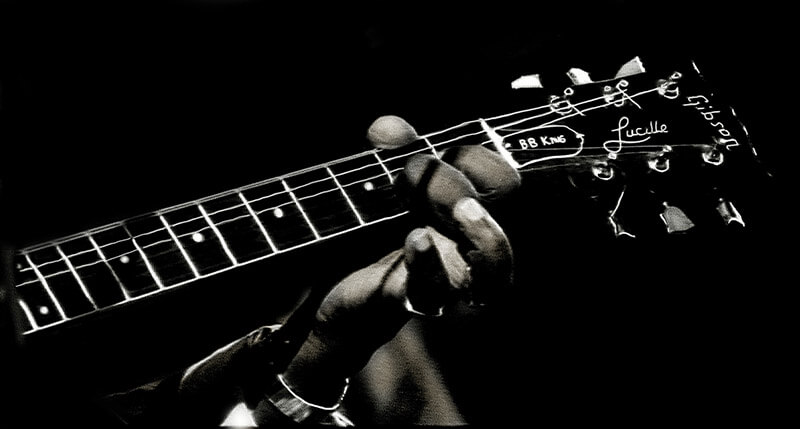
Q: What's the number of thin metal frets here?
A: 12